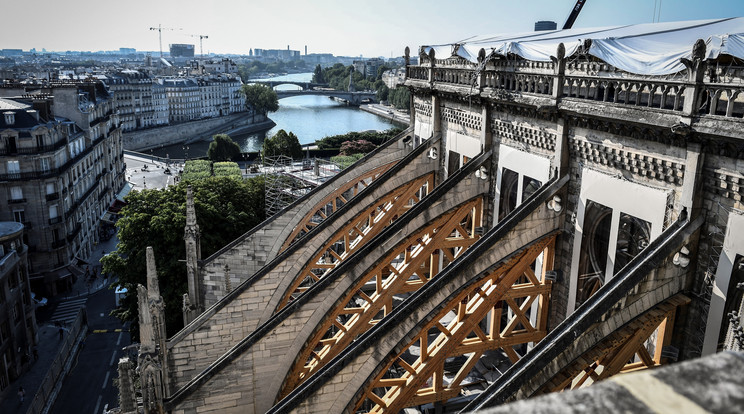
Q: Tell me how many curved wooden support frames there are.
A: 5